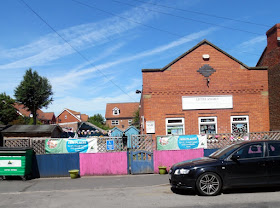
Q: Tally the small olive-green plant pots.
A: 2